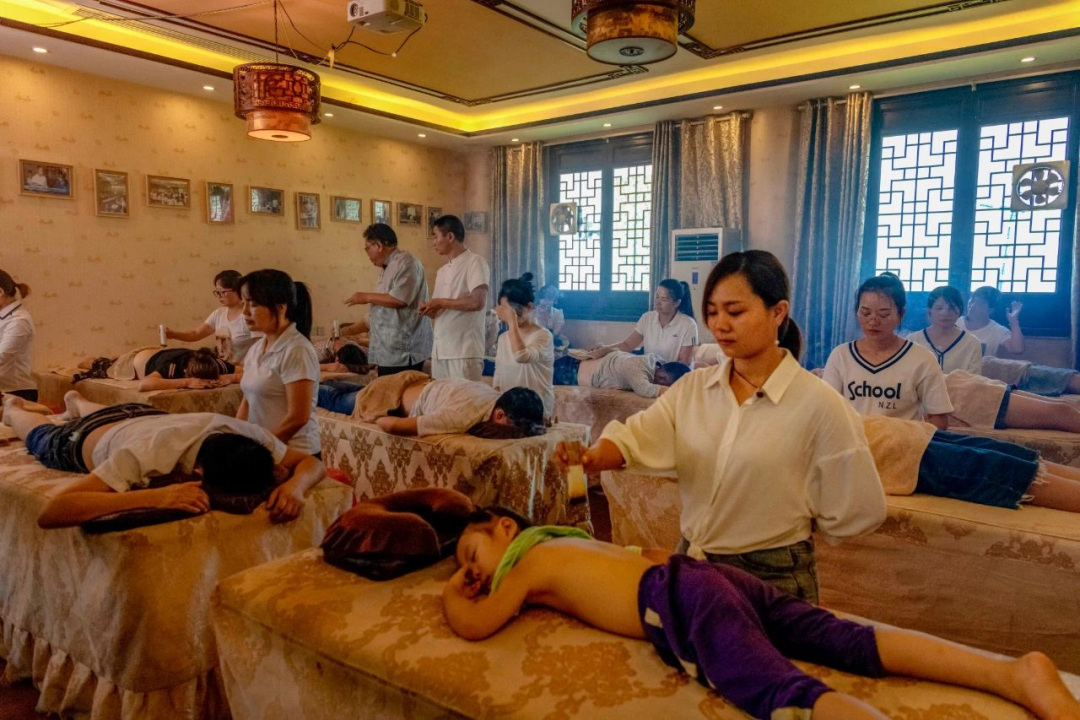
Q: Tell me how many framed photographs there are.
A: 11